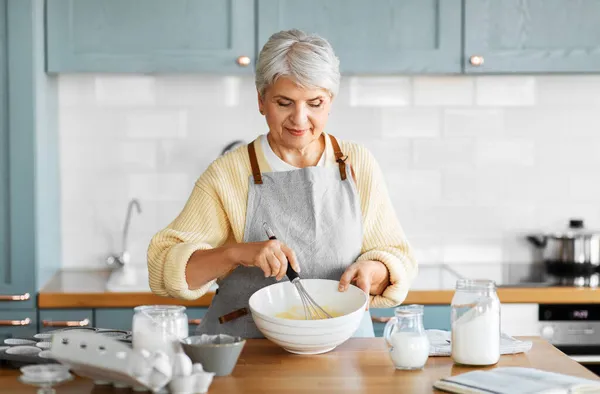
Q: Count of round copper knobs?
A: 2